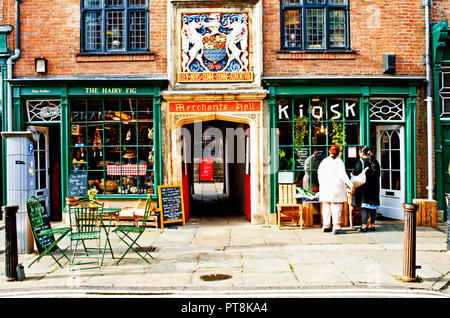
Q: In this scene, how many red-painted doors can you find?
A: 2